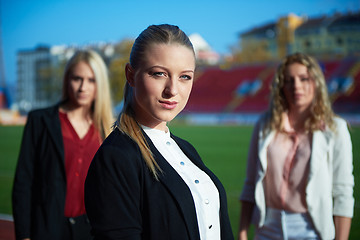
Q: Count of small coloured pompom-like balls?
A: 0